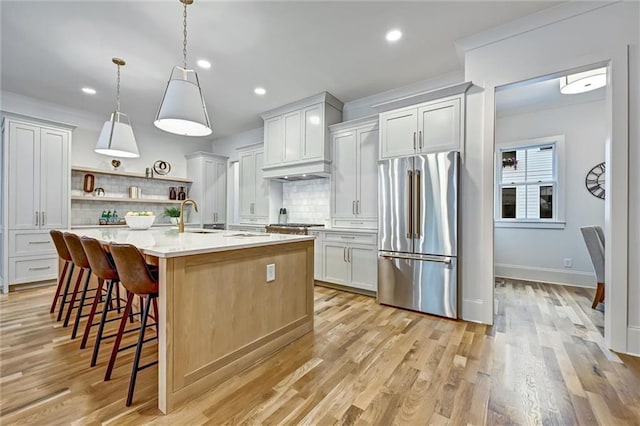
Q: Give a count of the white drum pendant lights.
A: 2